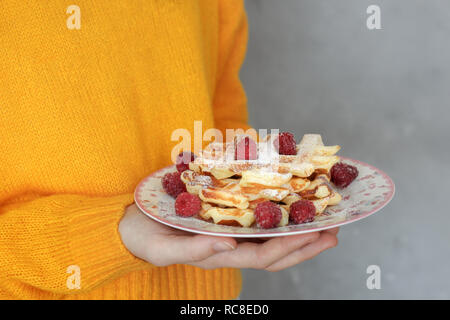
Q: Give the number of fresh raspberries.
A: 8